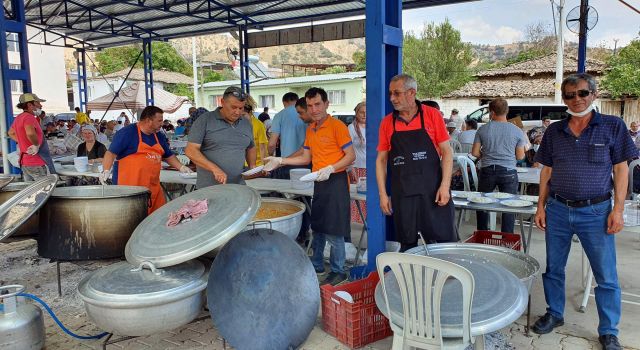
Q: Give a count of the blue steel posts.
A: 6